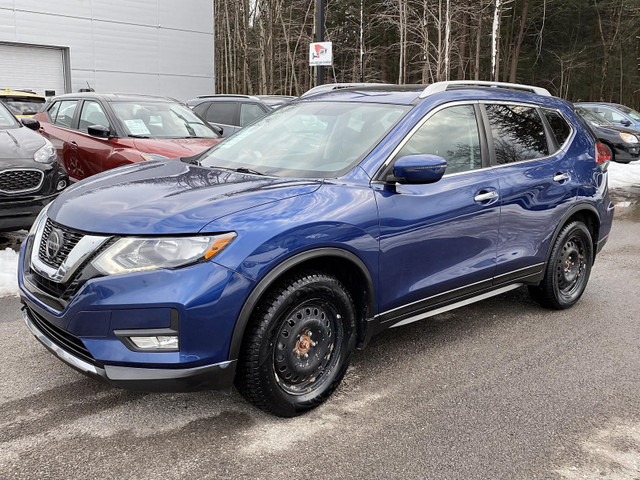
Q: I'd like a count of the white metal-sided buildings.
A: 1